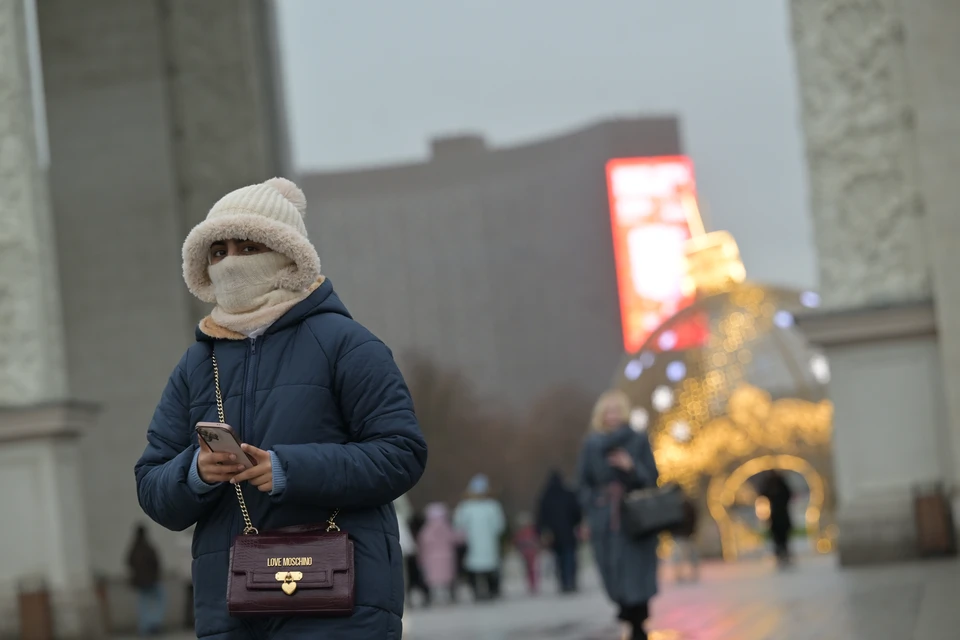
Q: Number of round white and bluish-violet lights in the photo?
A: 10